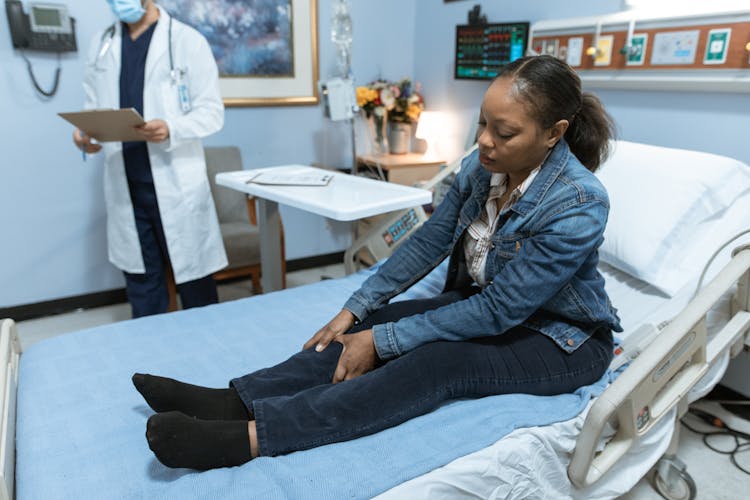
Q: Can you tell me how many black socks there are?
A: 2